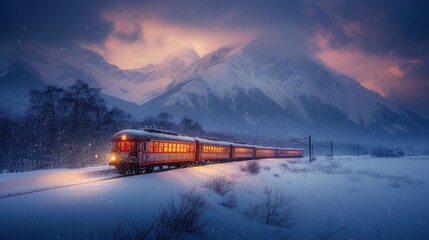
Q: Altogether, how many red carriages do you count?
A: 5